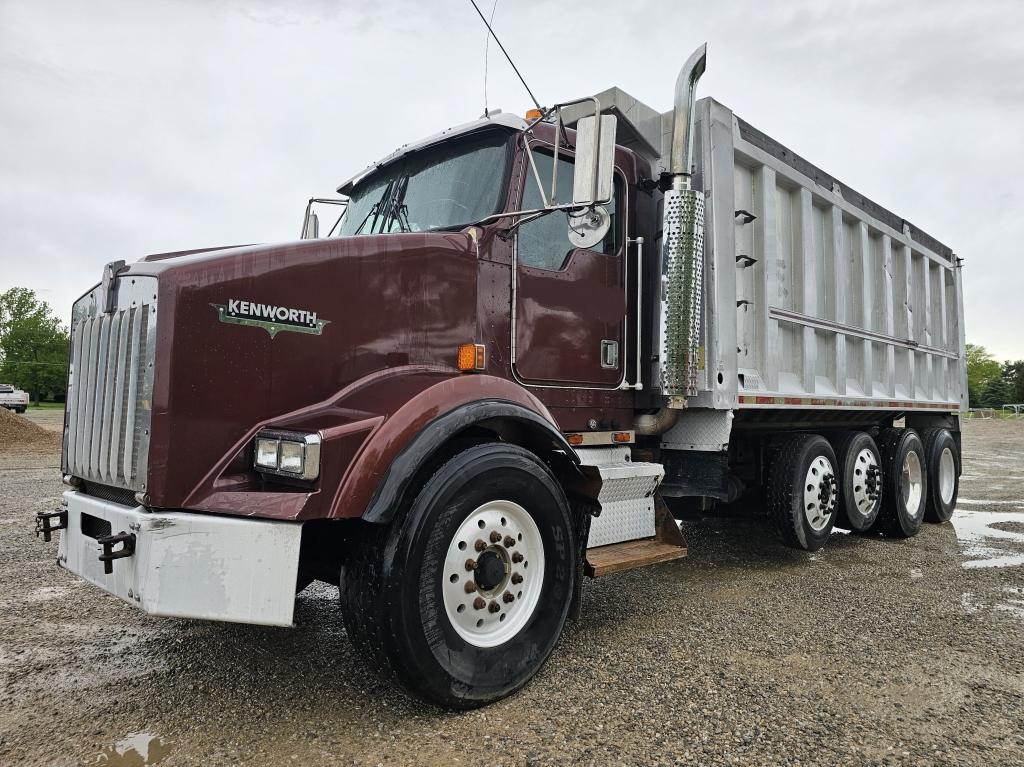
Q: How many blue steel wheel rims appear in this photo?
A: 0